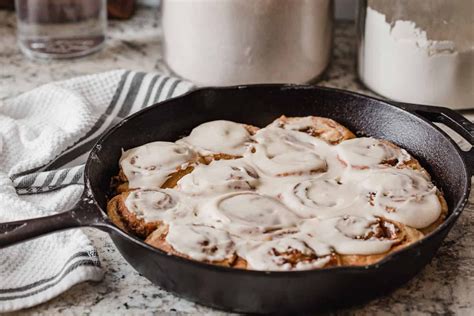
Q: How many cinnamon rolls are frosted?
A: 13